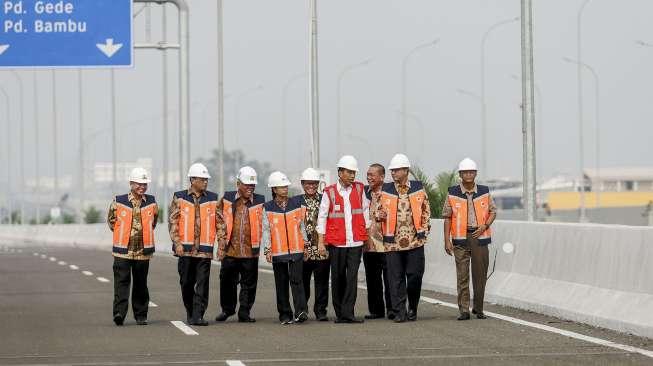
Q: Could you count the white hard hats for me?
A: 8